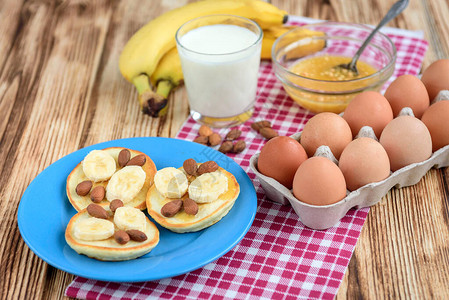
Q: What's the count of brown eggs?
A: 9